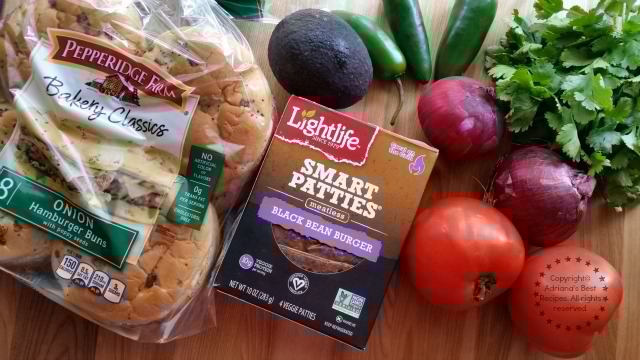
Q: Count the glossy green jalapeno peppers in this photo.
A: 3